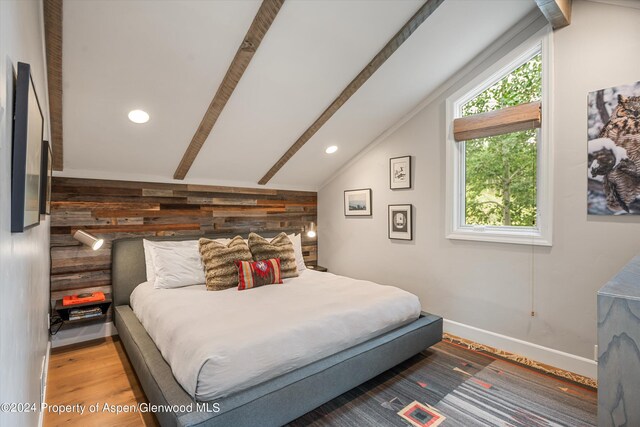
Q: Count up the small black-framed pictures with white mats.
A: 3